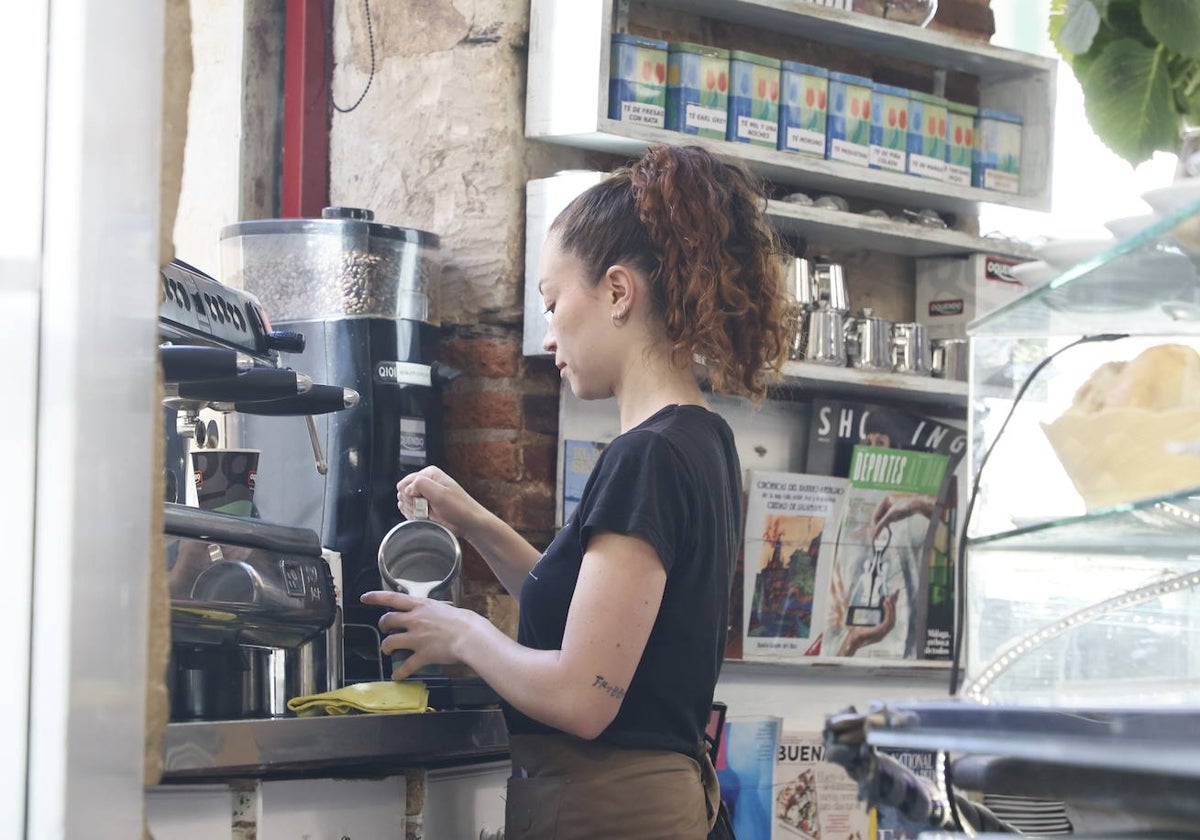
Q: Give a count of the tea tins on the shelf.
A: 9